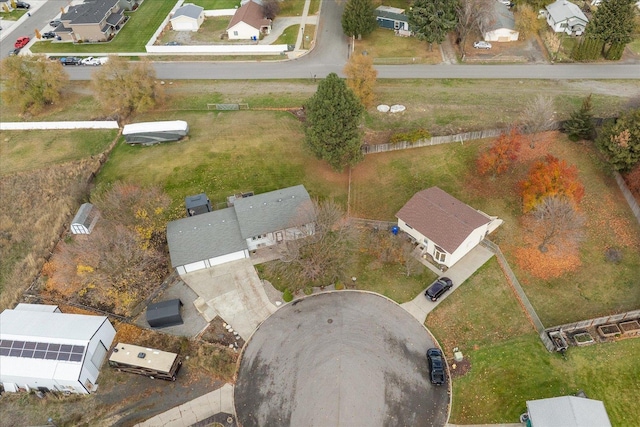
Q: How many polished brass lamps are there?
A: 0